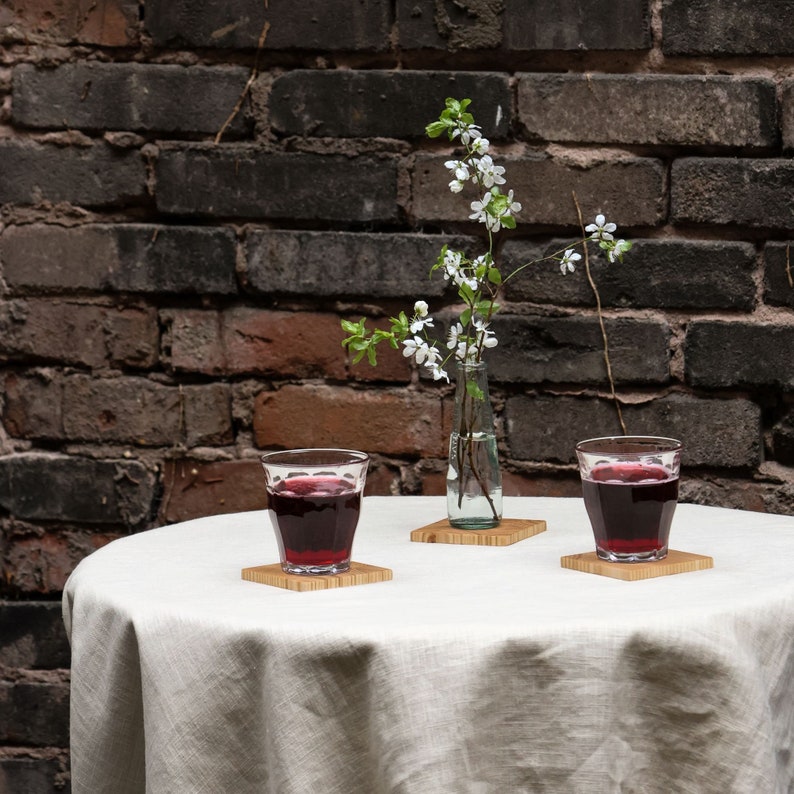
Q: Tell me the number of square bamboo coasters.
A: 3